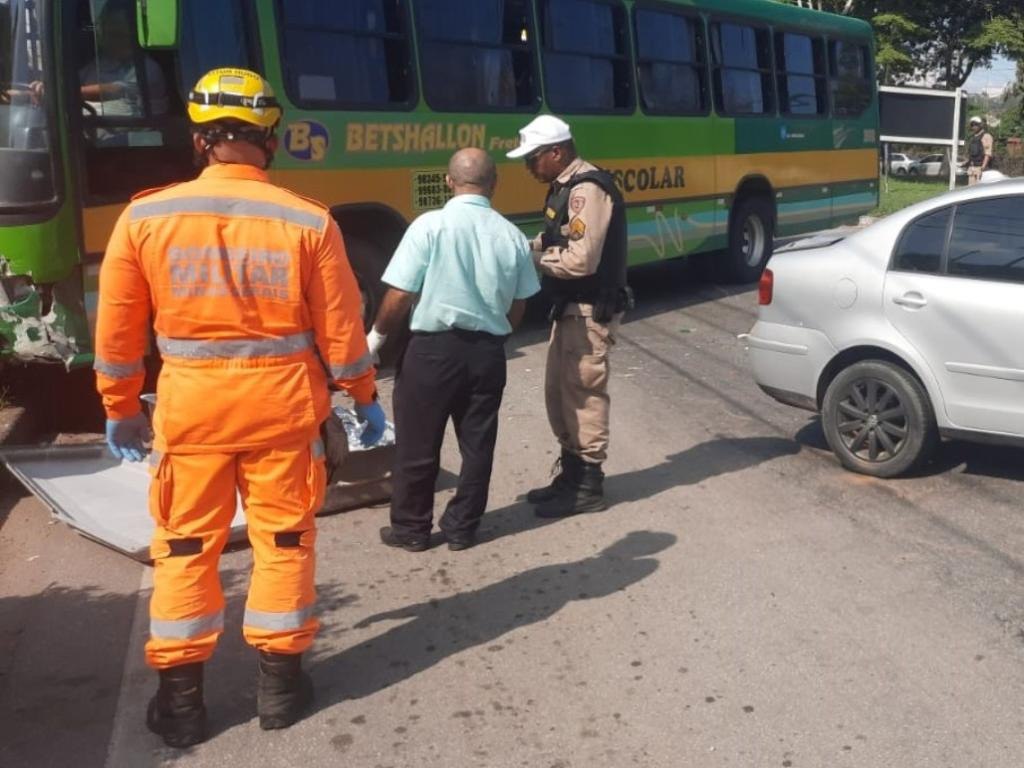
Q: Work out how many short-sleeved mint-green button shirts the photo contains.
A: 1